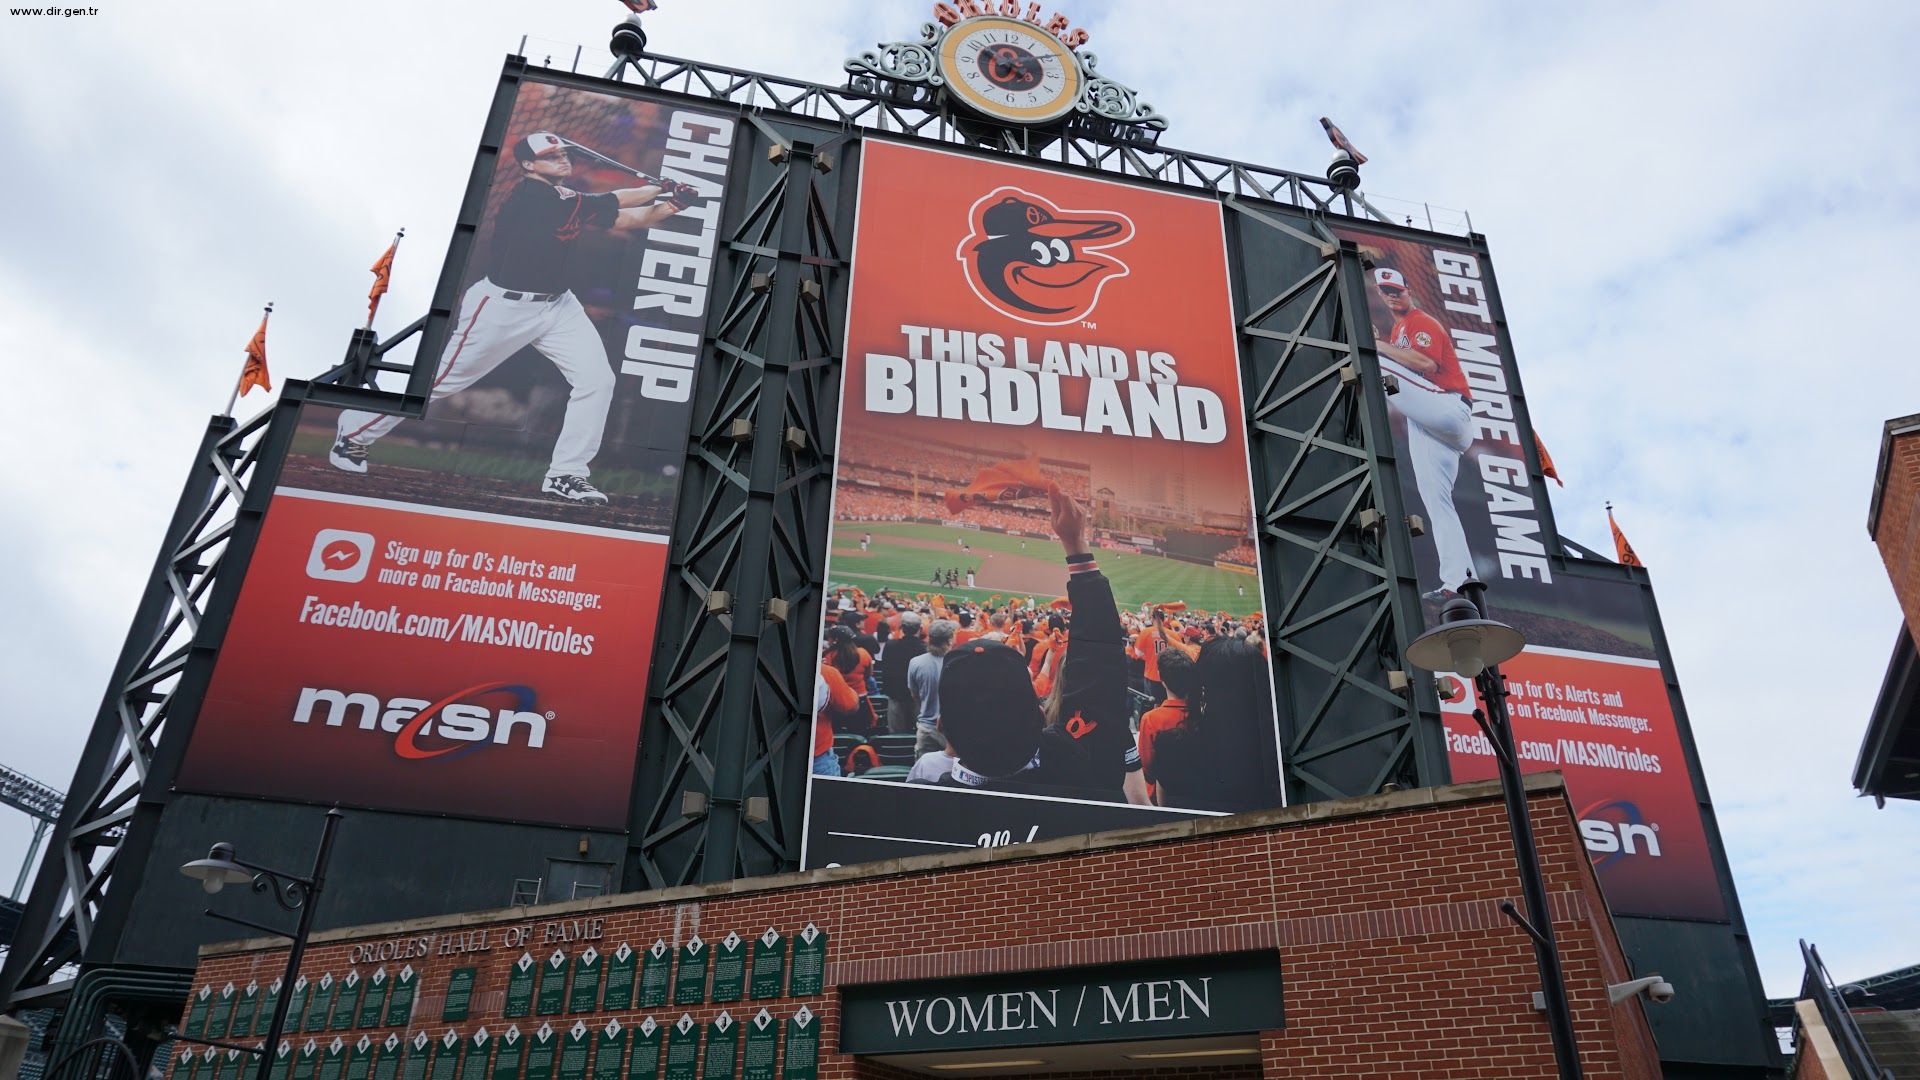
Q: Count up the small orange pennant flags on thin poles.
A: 4